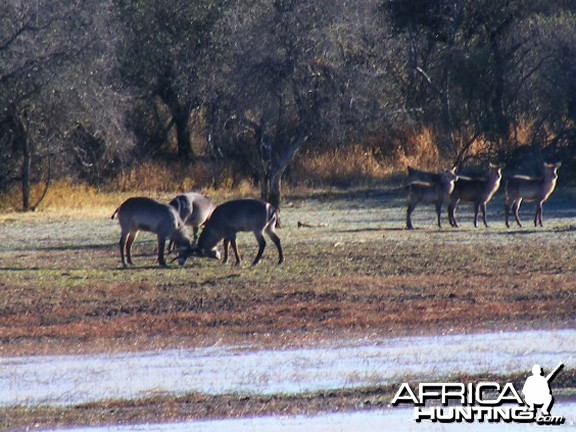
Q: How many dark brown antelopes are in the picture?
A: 6